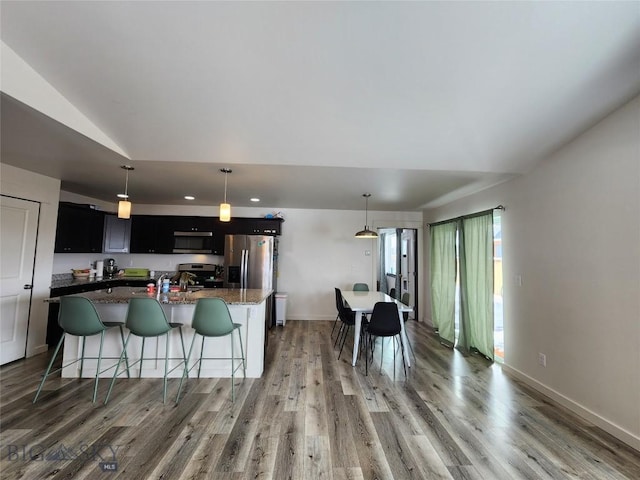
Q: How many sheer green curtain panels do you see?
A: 2